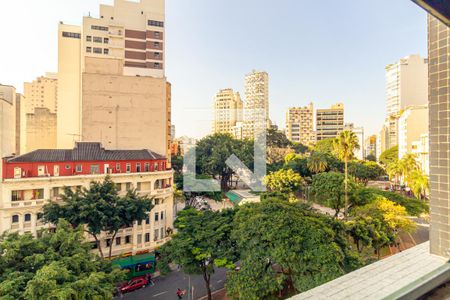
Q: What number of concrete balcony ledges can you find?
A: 1